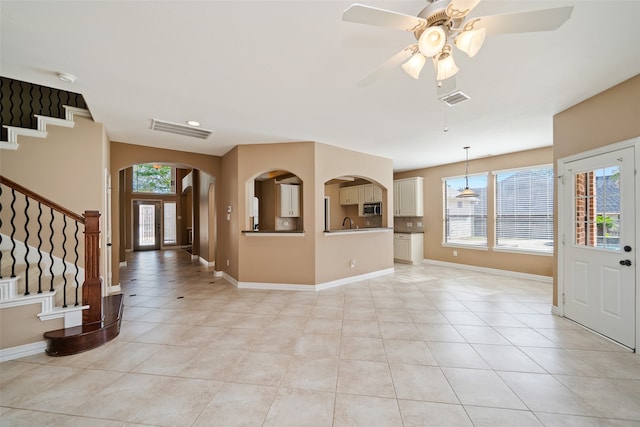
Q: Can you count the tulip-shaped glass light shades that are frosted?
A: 4